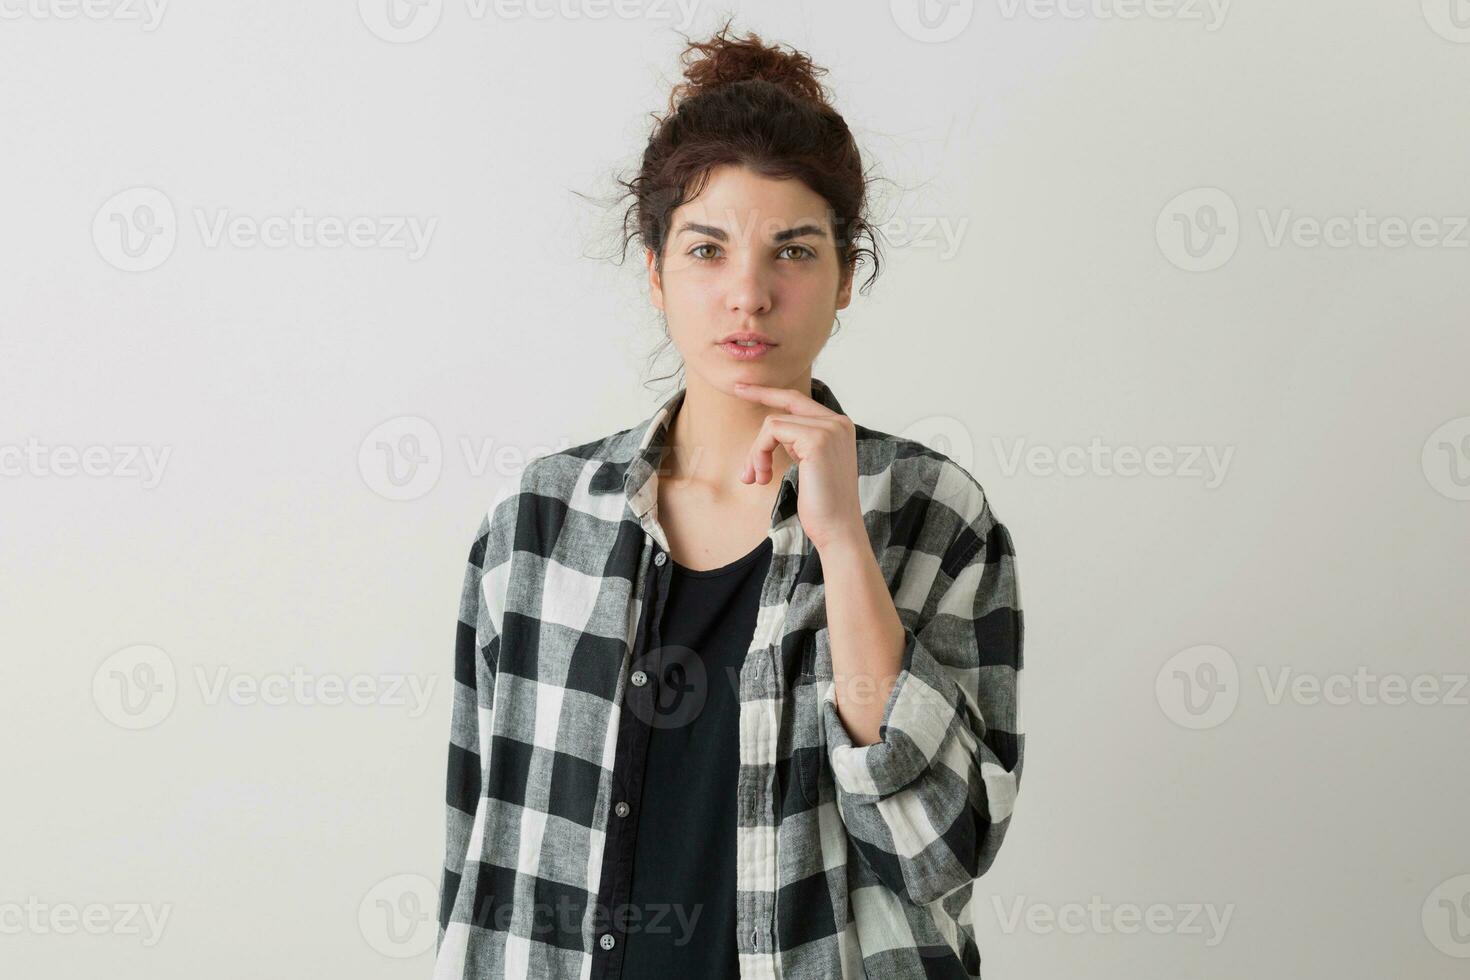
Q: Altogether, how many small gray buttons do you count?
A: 4